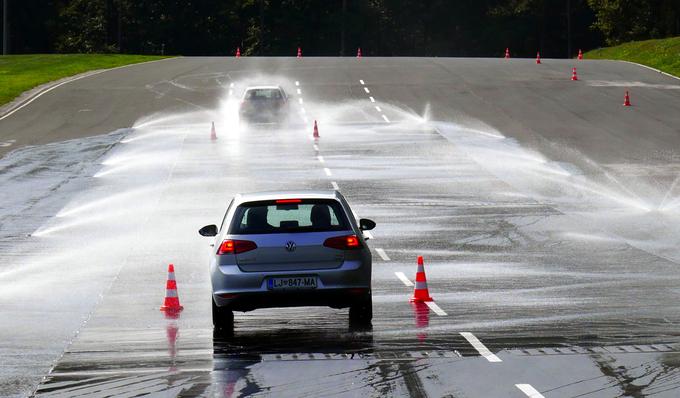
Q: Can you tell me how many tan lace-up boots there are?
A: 0